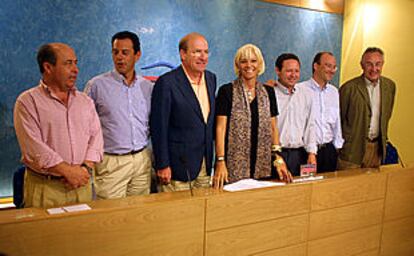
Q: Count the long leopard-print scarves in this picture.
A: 1